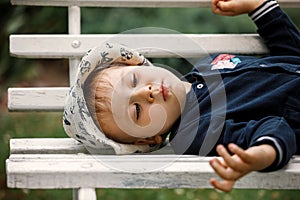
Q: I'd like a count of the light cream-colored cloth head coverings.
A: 1